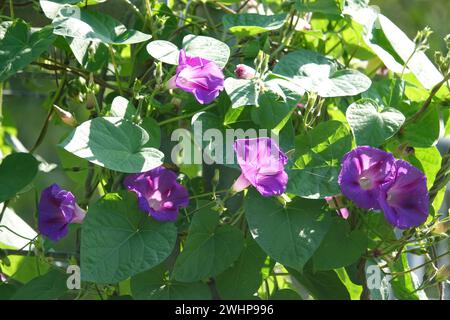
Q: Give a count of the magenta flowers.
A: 6